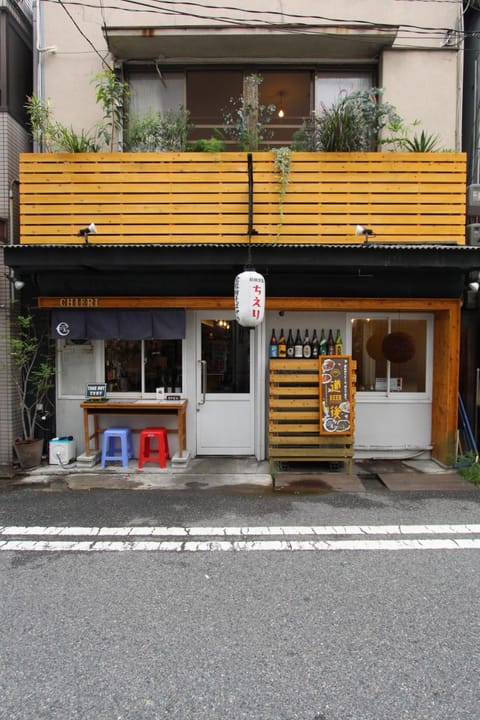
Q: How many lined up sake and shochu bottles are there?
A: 9